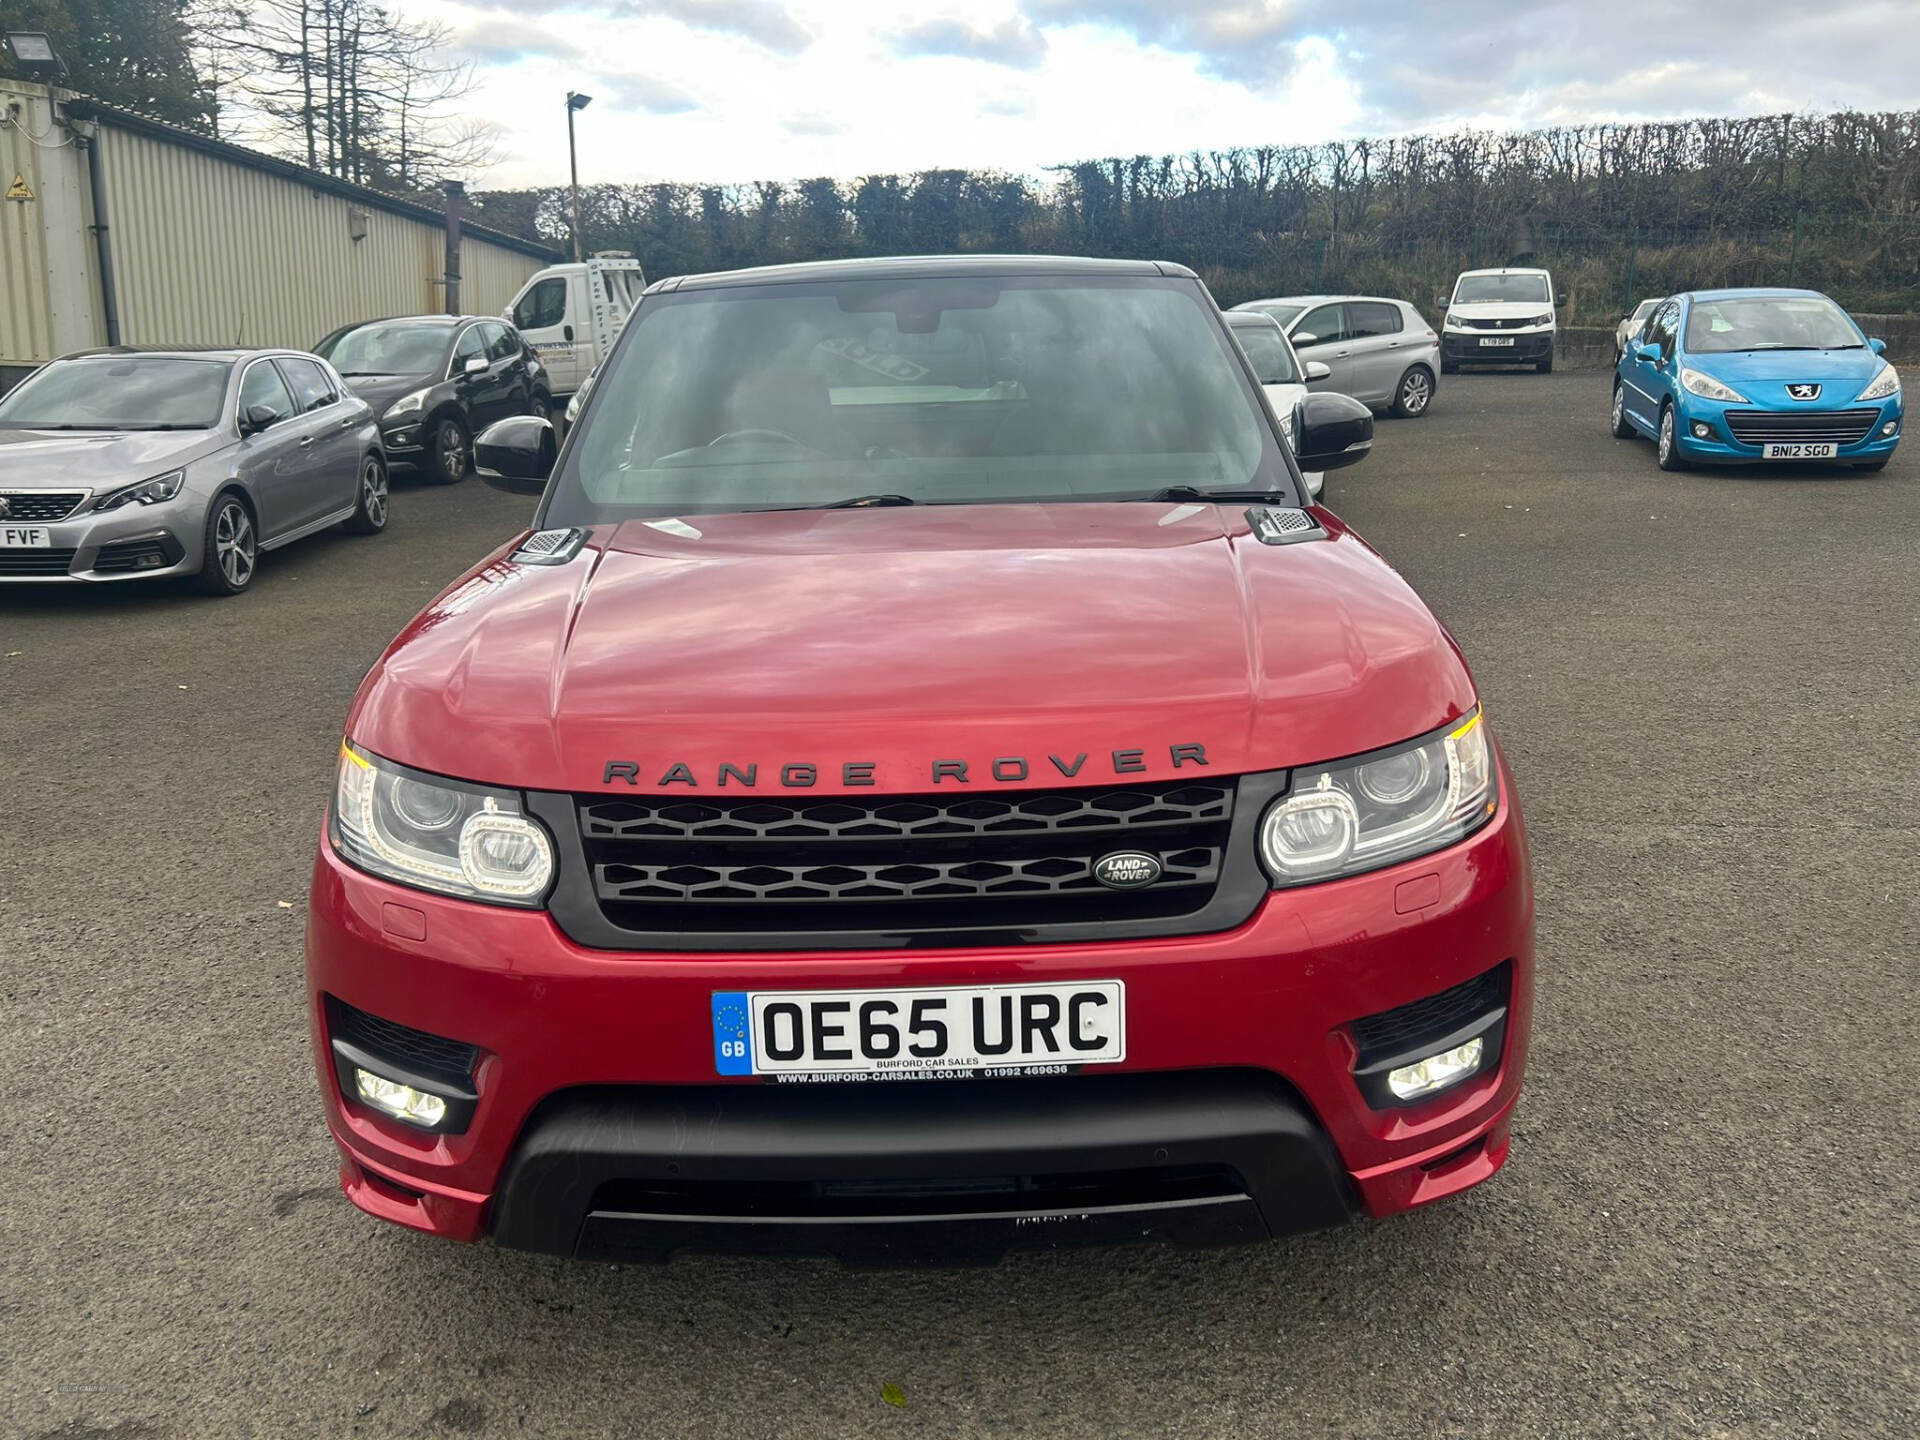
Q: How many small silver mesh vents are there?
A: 2